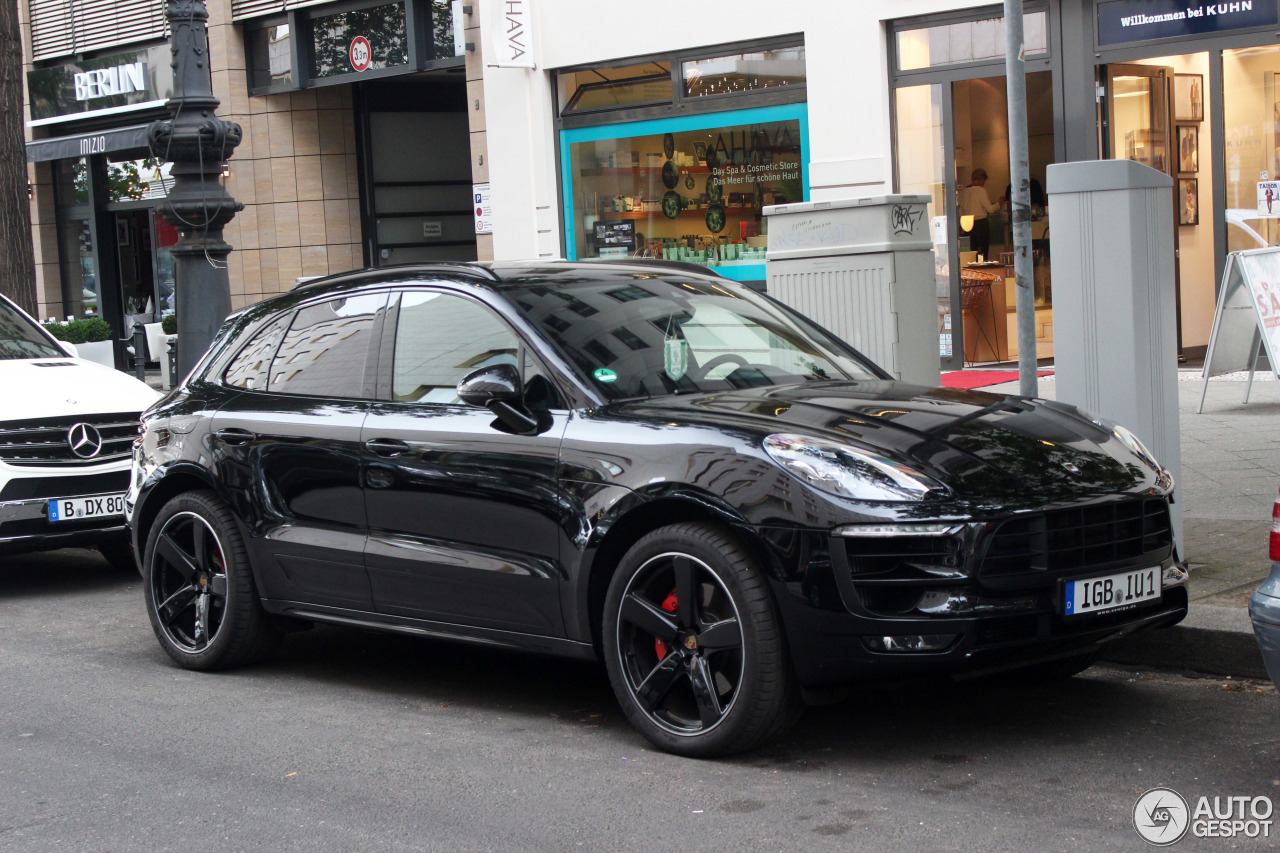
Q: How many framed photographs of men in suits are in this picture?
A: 3